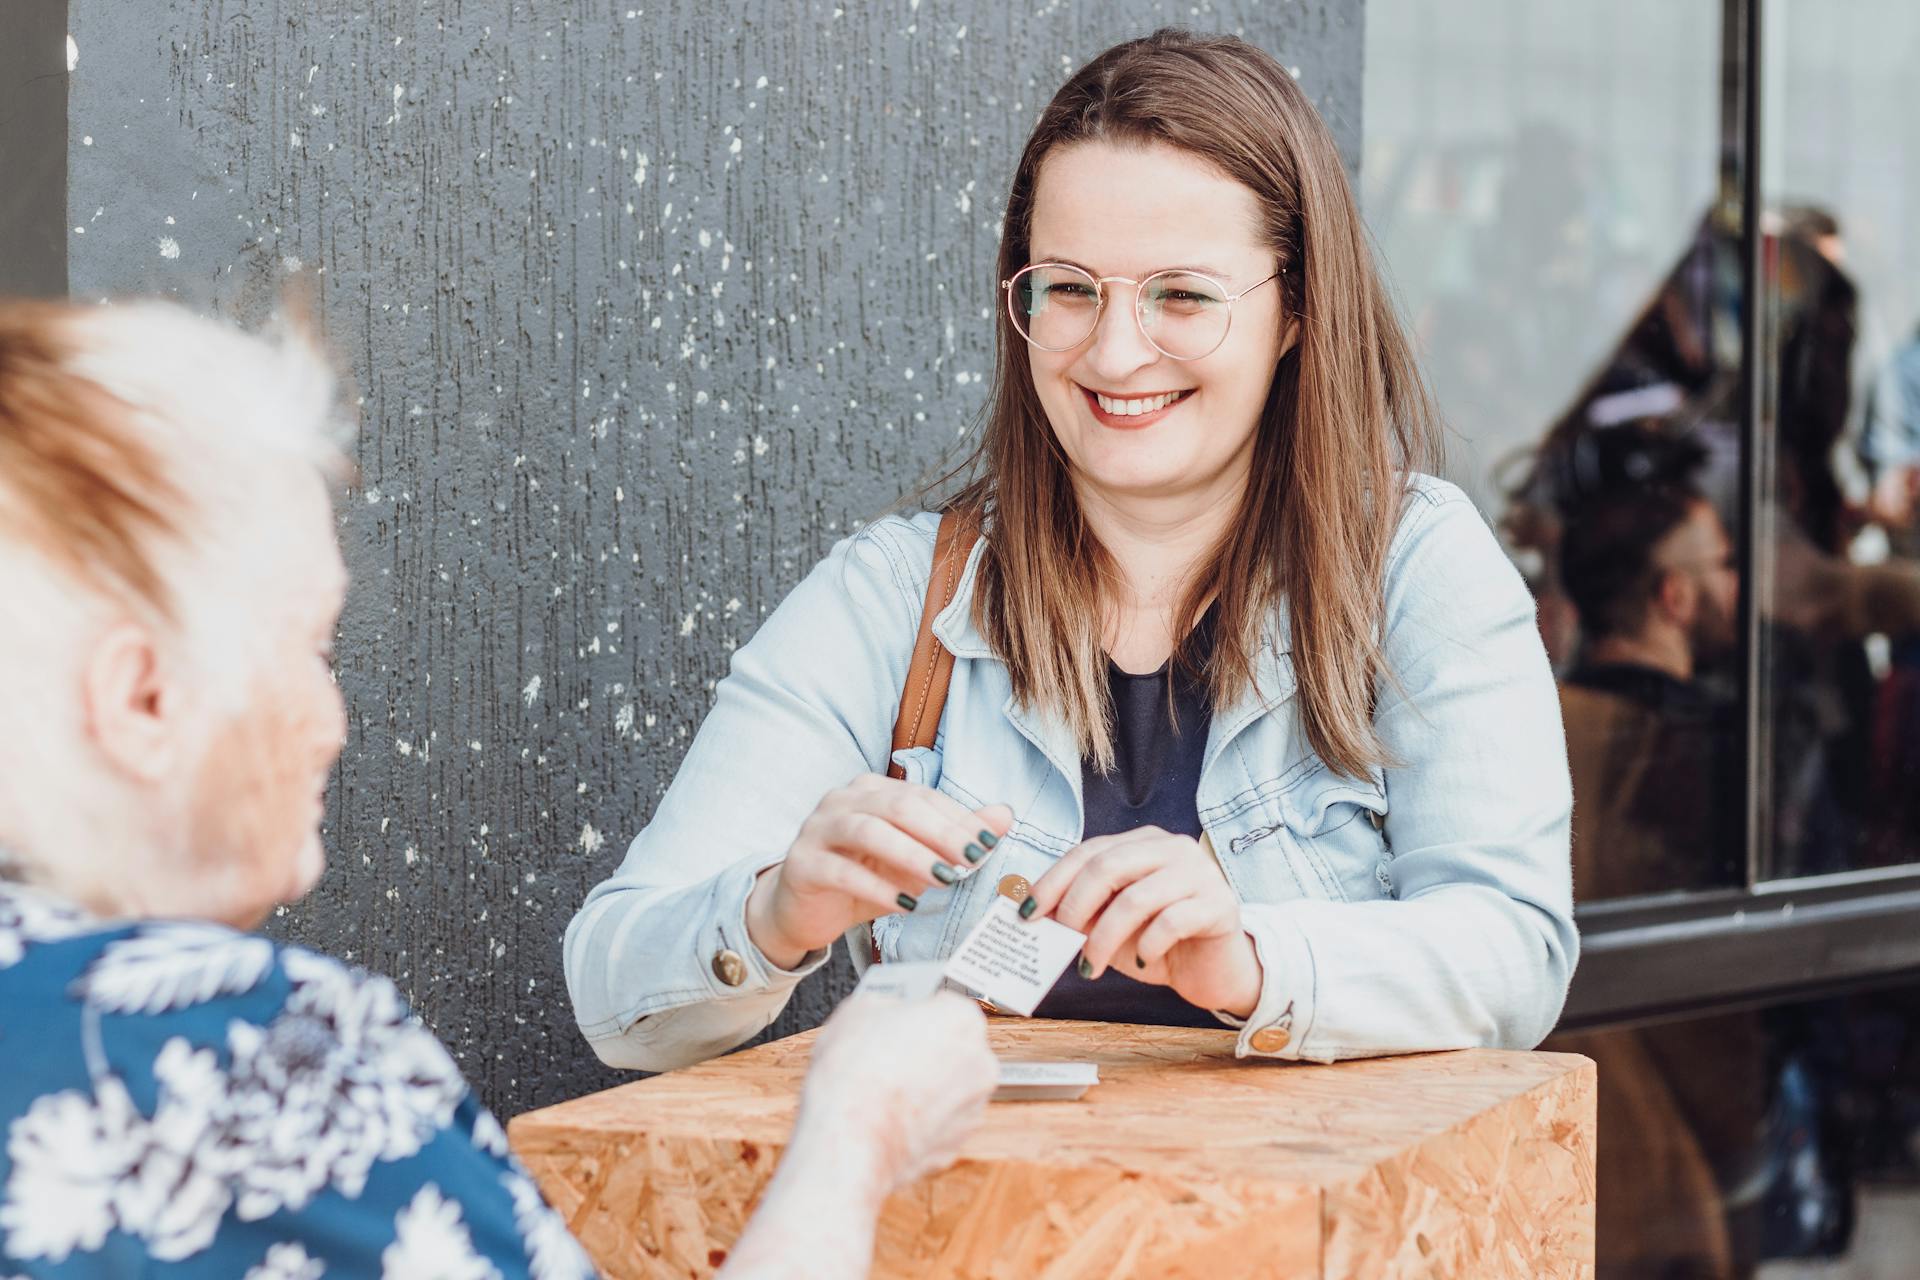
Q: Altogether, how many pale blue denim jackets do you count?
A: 1